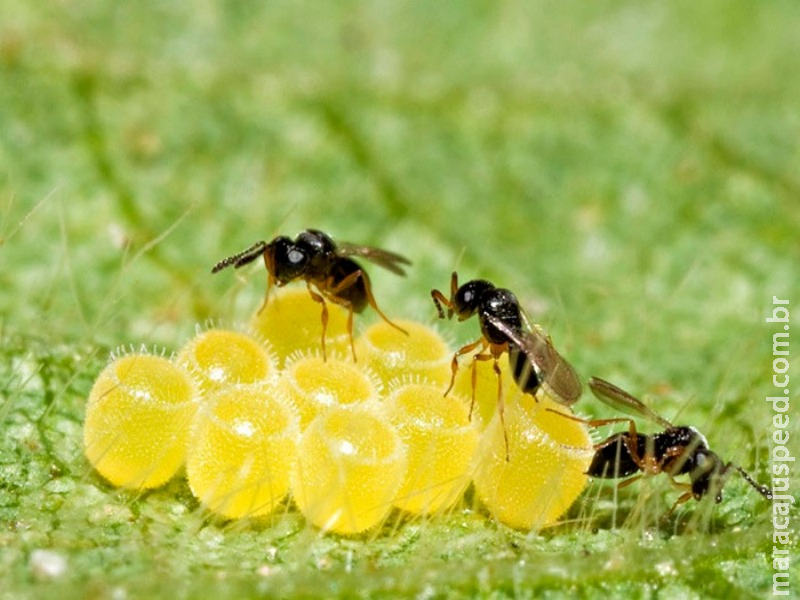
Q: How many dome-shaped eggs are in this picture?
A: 10